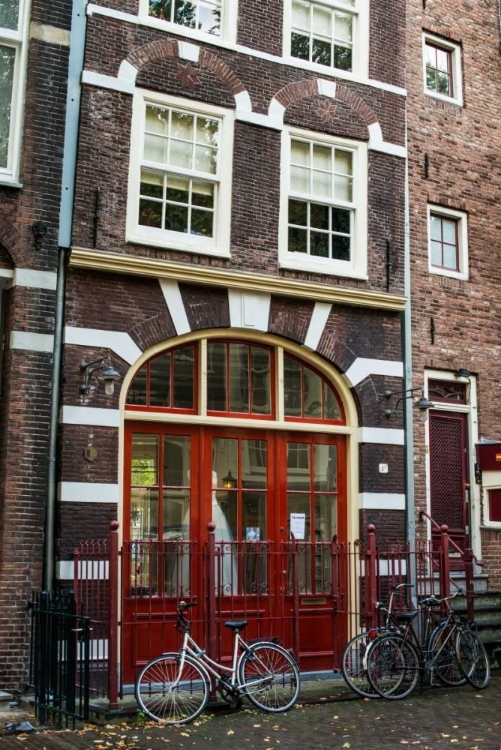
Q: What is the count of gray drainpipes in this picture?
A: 2